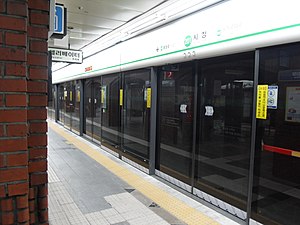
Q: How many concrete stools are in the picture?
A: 0